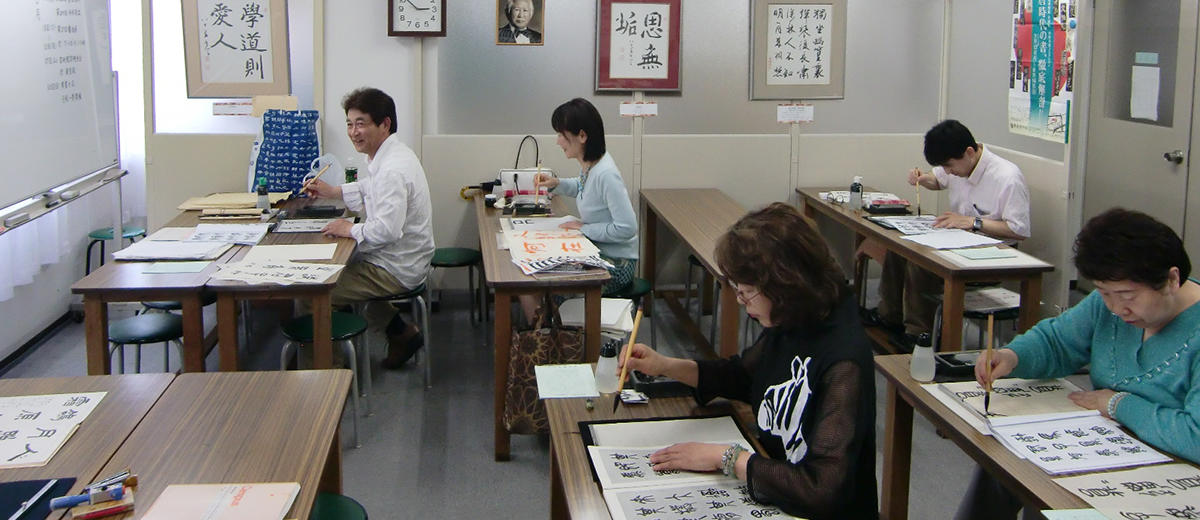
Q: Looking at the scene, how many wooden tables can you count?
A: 9